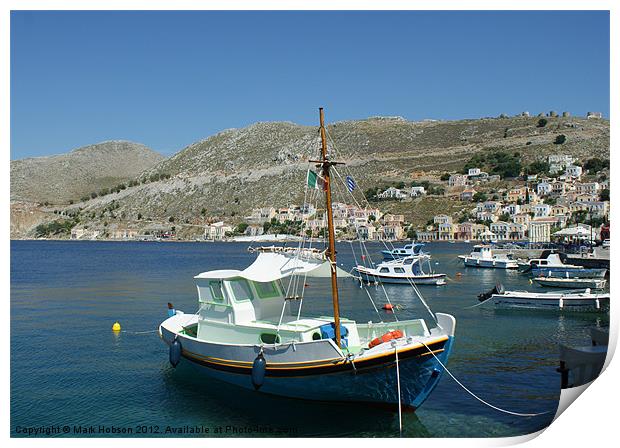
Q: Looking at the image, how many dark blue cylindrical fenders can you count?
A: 2